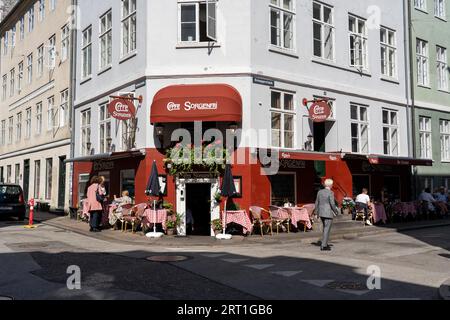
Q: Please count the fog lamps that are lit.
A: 0